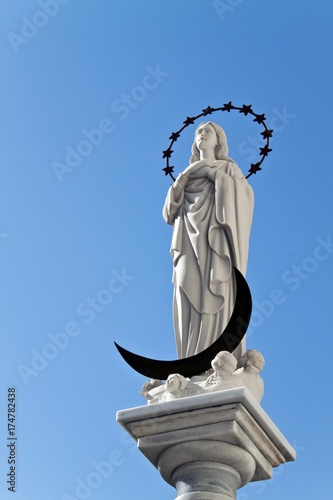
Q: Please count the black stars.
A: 11